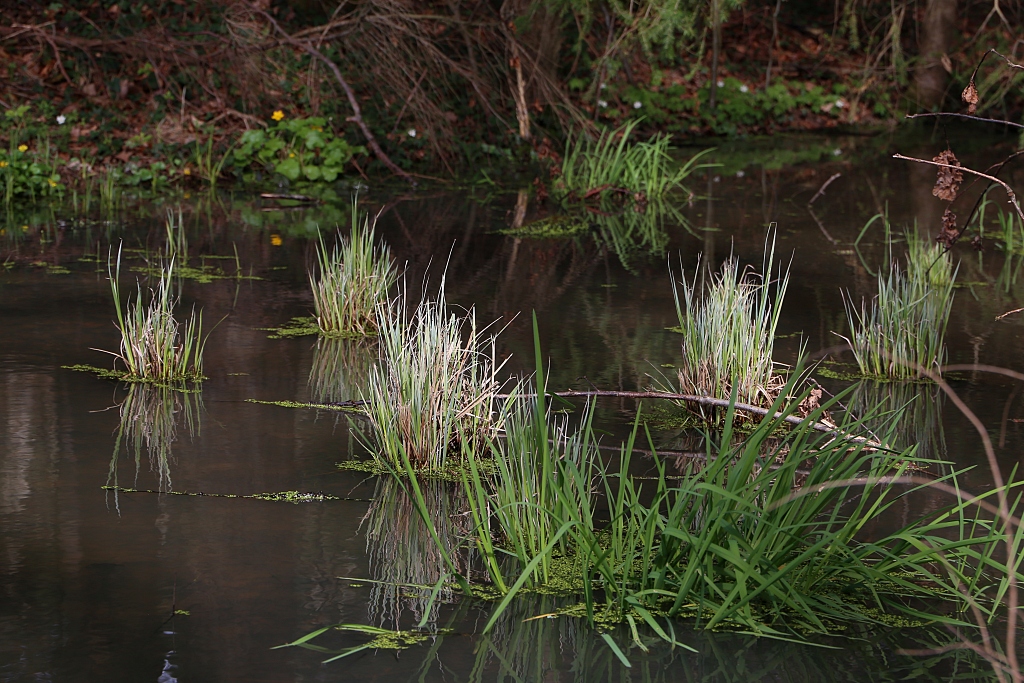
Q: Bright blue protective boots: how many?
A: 0